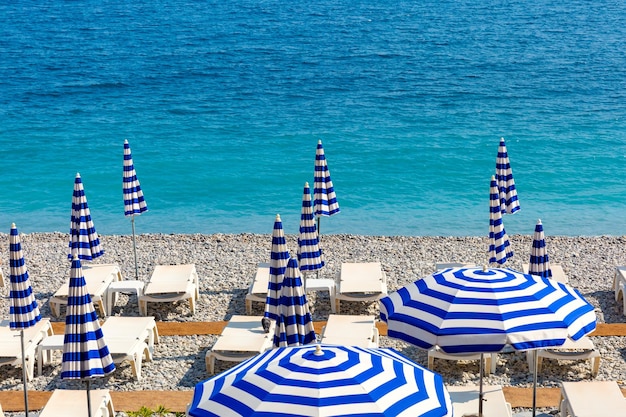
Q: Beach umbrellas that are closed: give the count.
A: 11